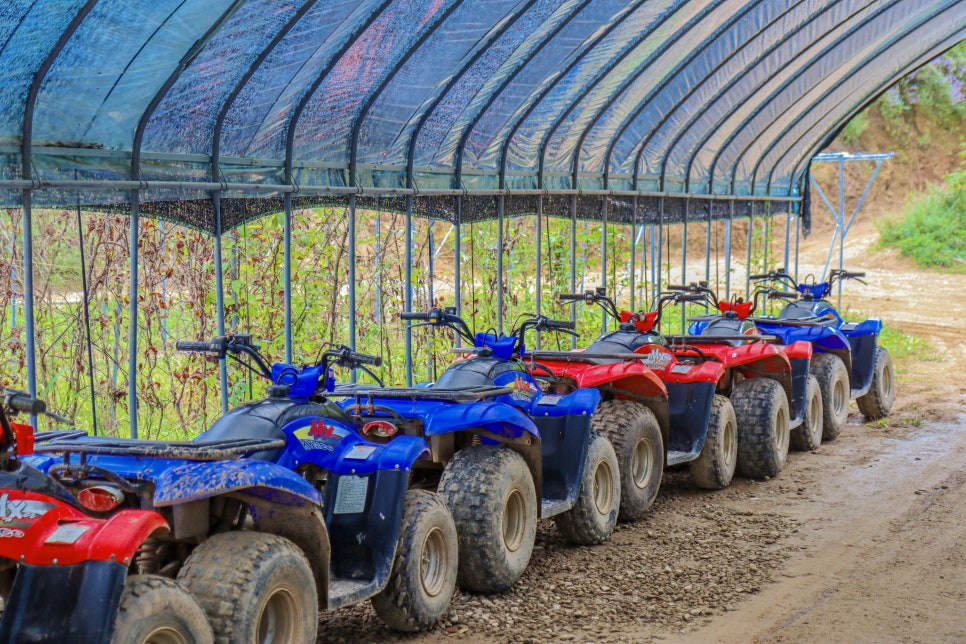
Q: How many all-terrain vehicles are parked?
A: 6